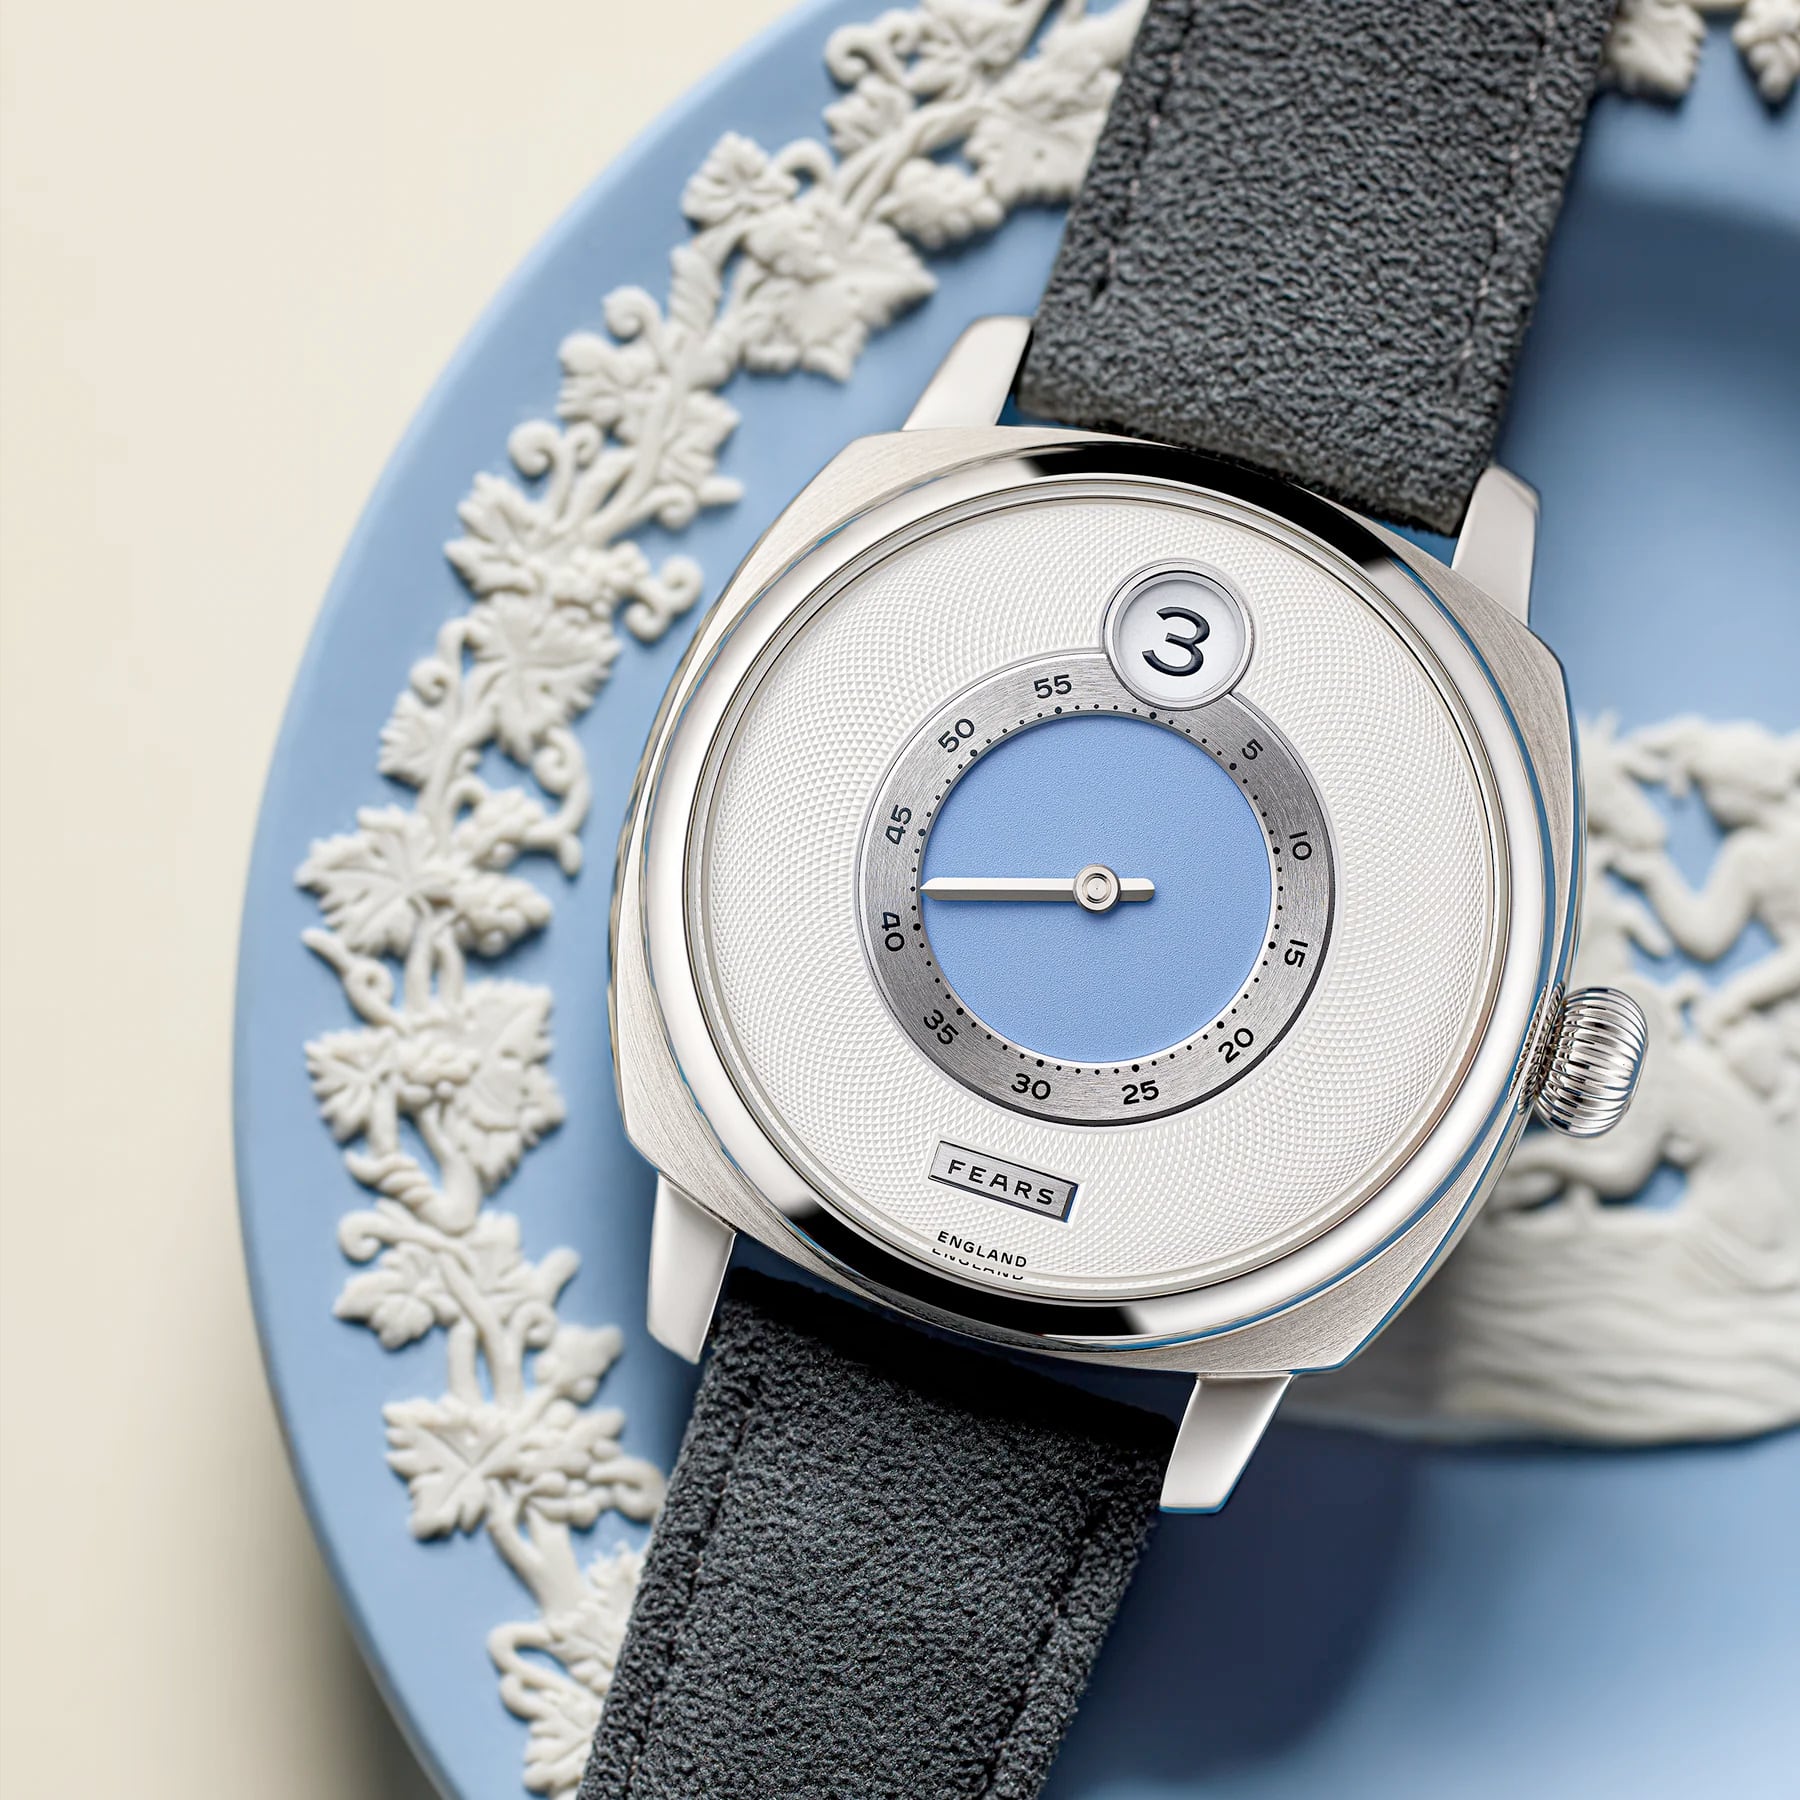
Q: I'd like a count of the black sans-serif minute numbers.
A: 11